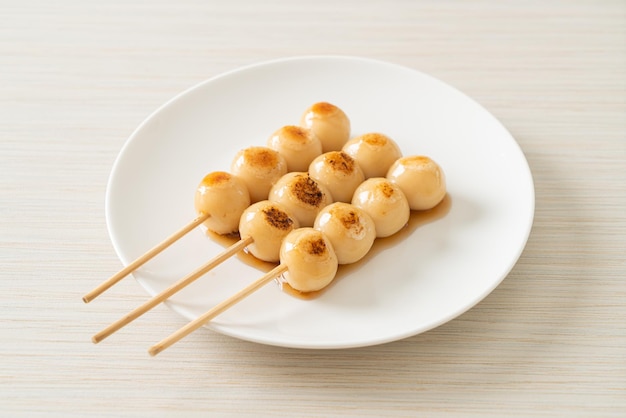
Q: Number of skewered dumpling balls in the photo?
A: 12